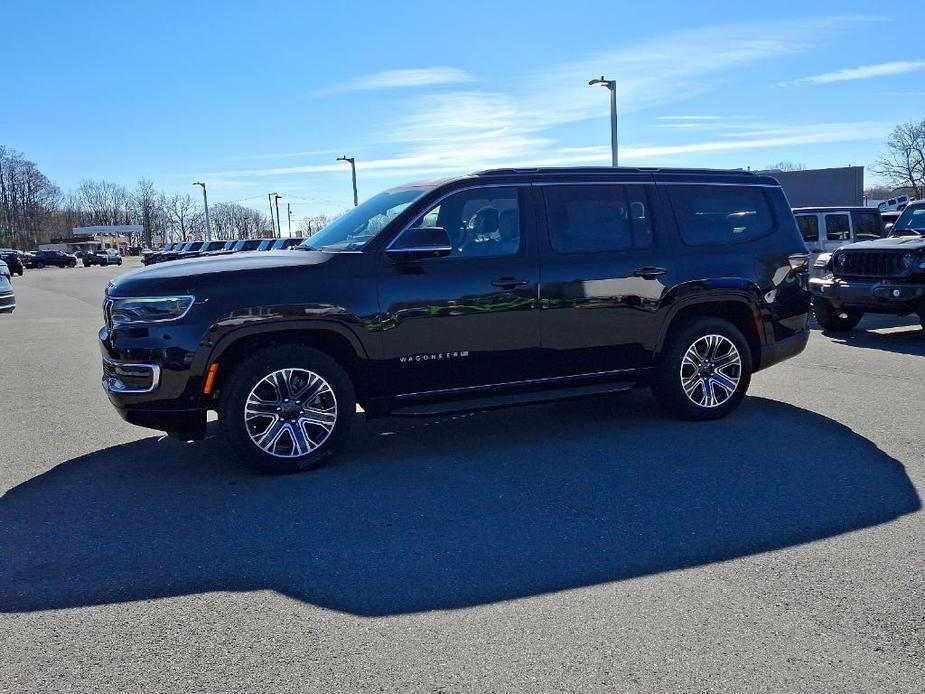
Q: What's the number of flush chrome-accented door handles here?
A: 2